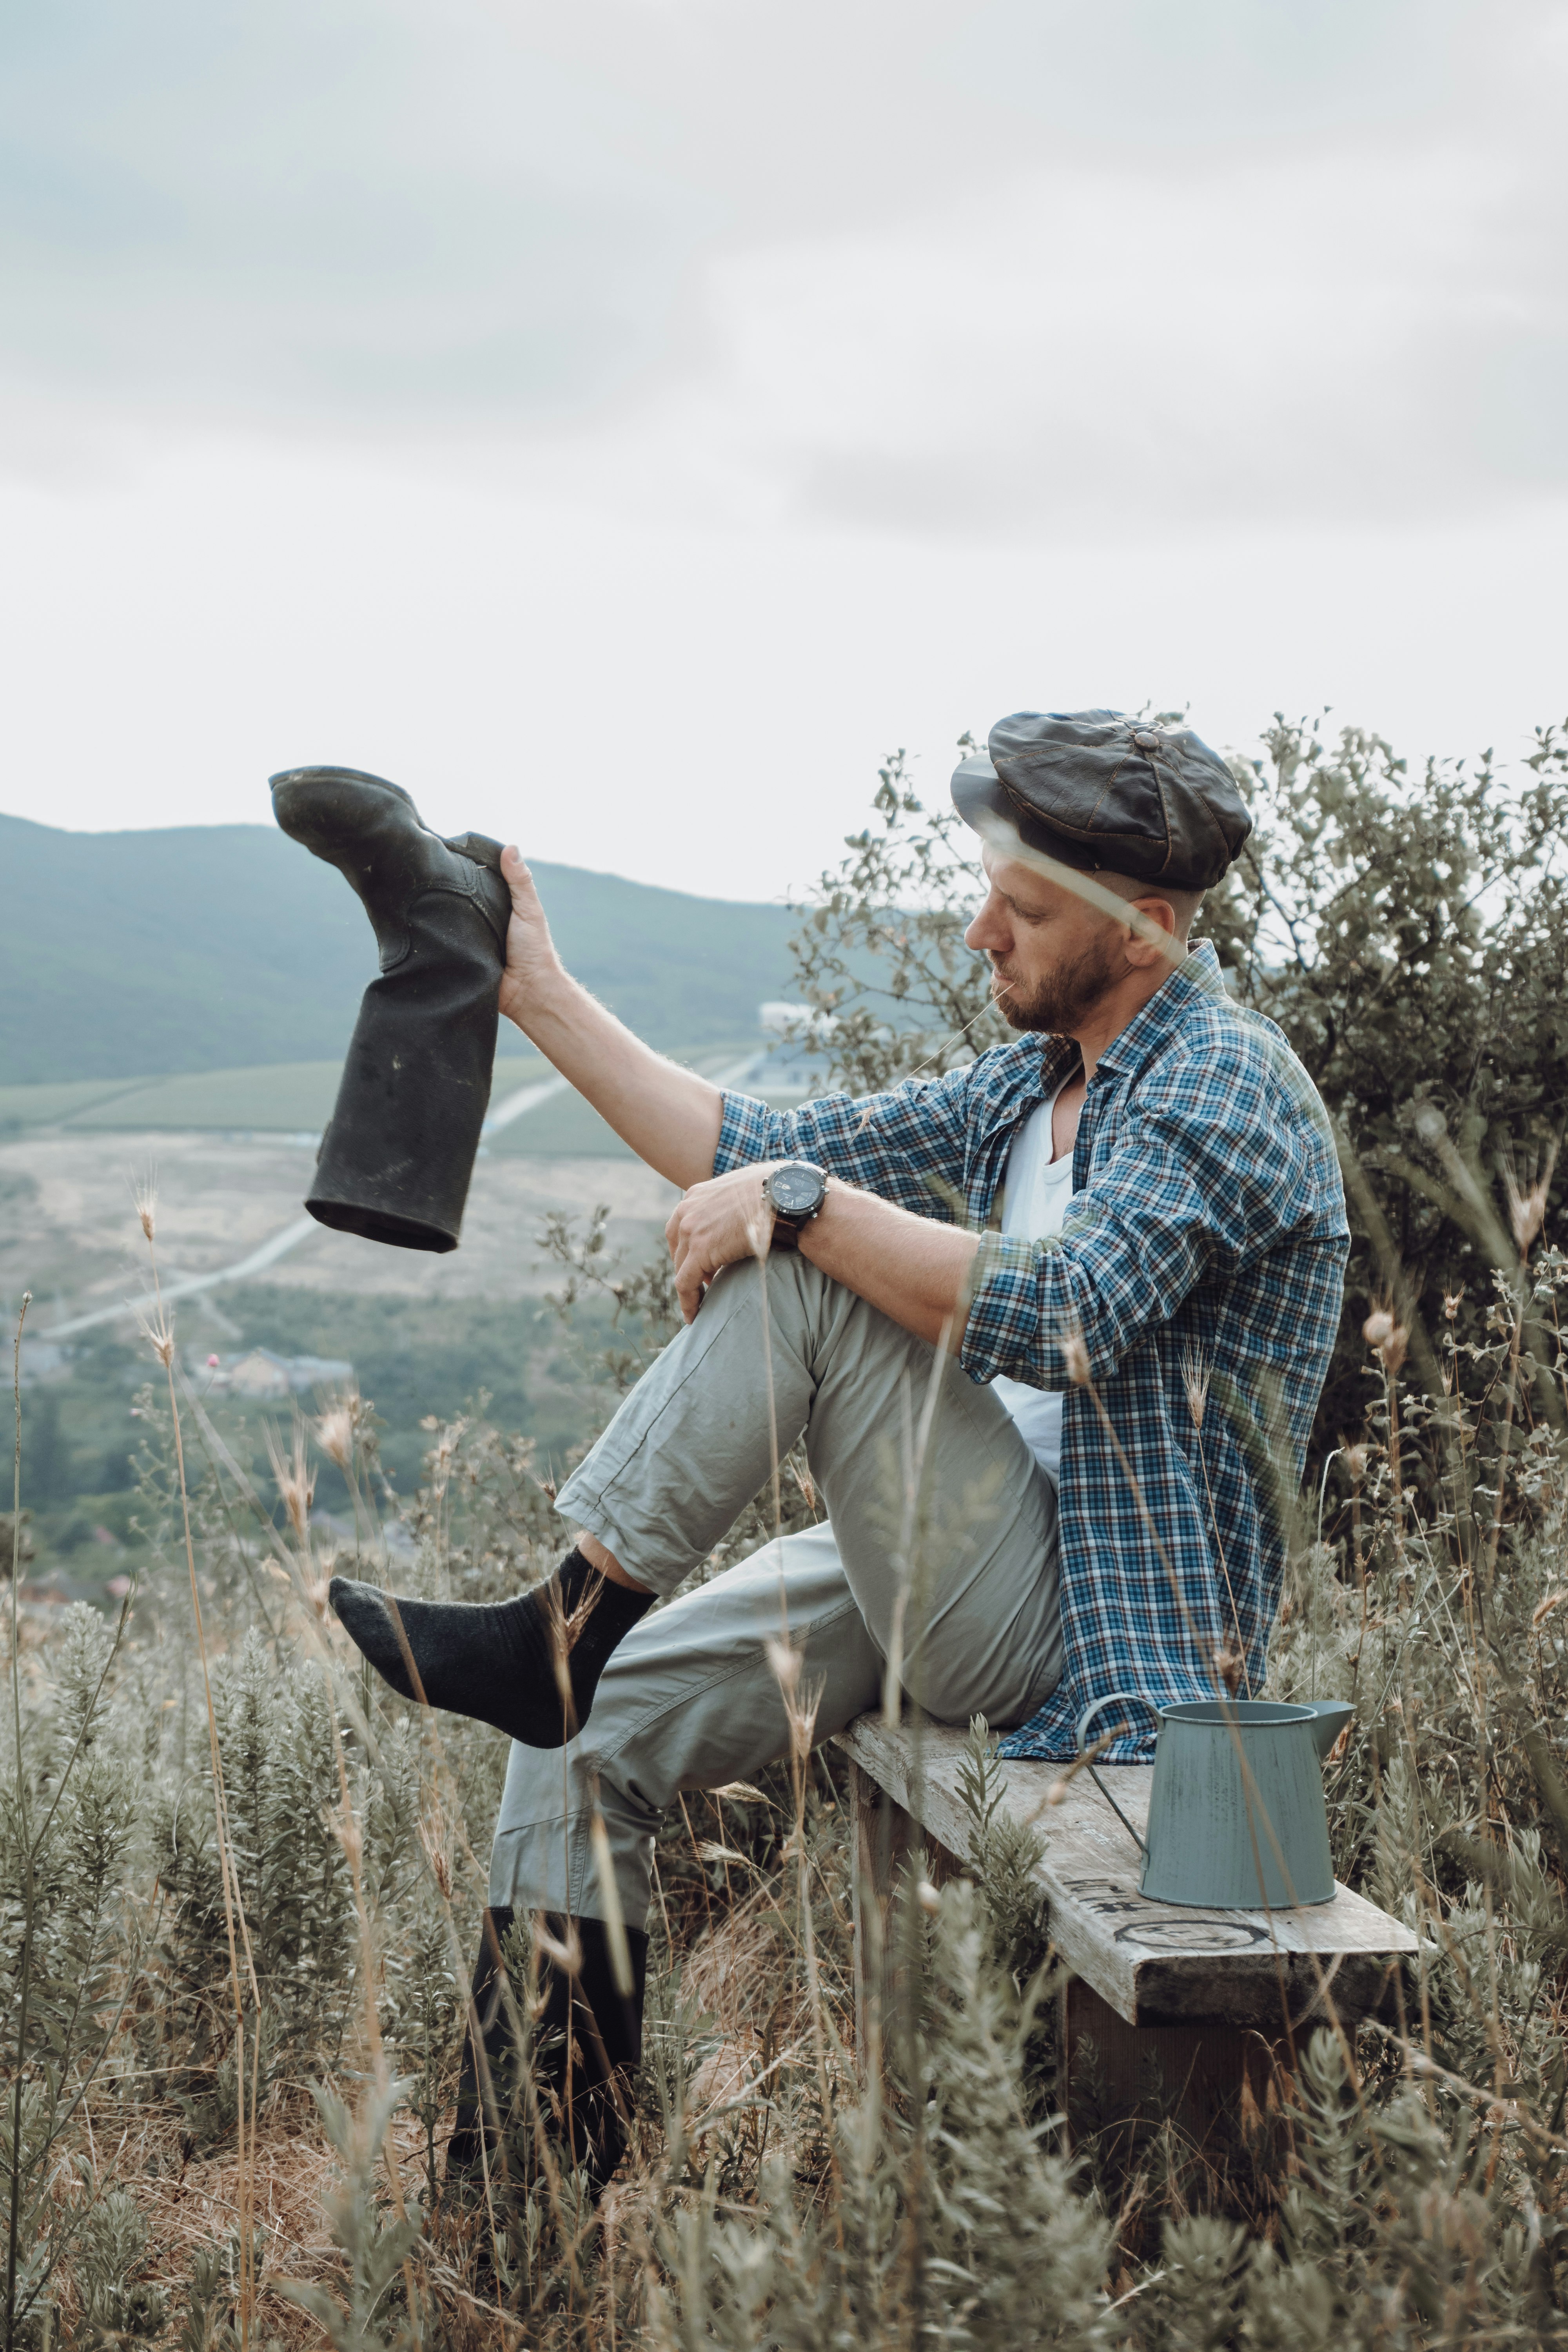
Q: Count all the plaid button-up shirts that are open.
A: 1